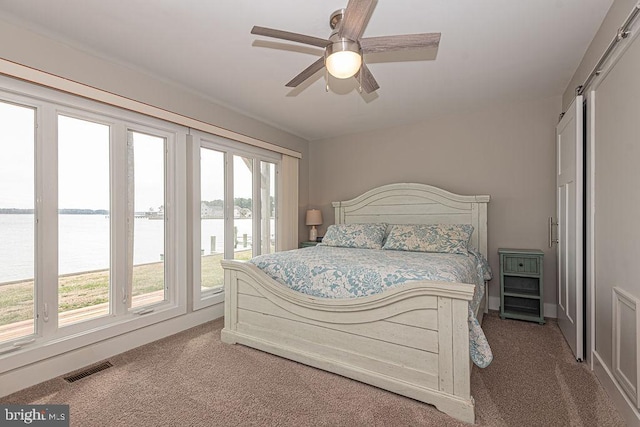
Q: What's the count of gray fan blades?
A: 5